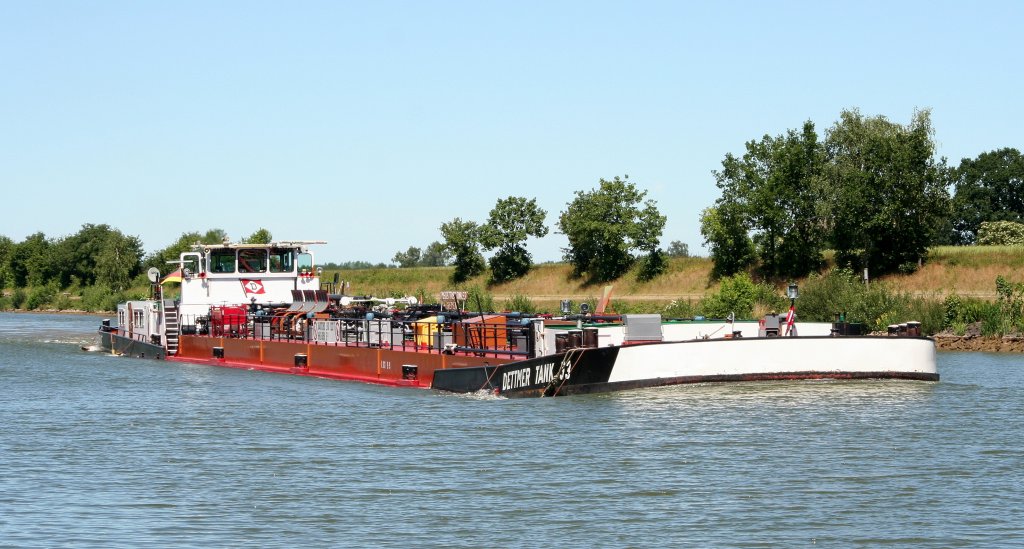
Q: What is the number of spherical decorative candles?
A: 0